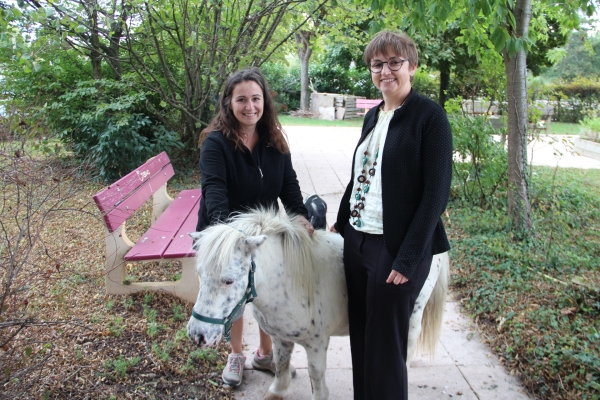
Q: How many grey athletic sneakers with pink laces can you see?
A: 2